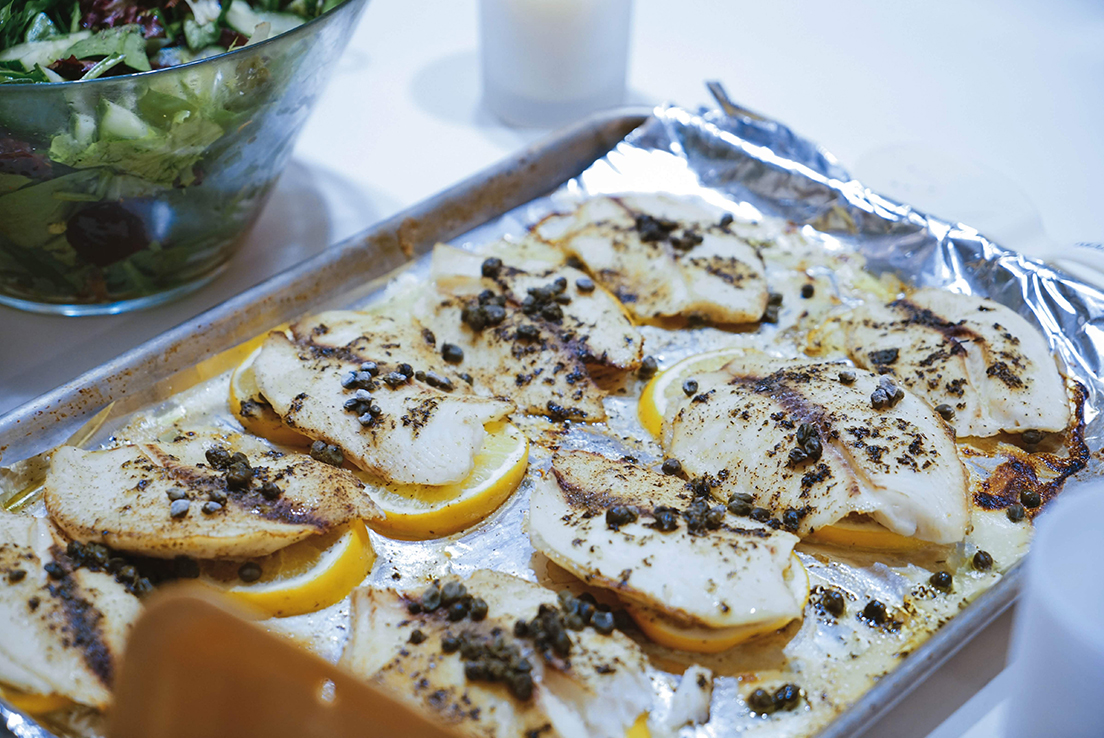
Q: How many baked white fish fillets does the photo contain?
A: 9